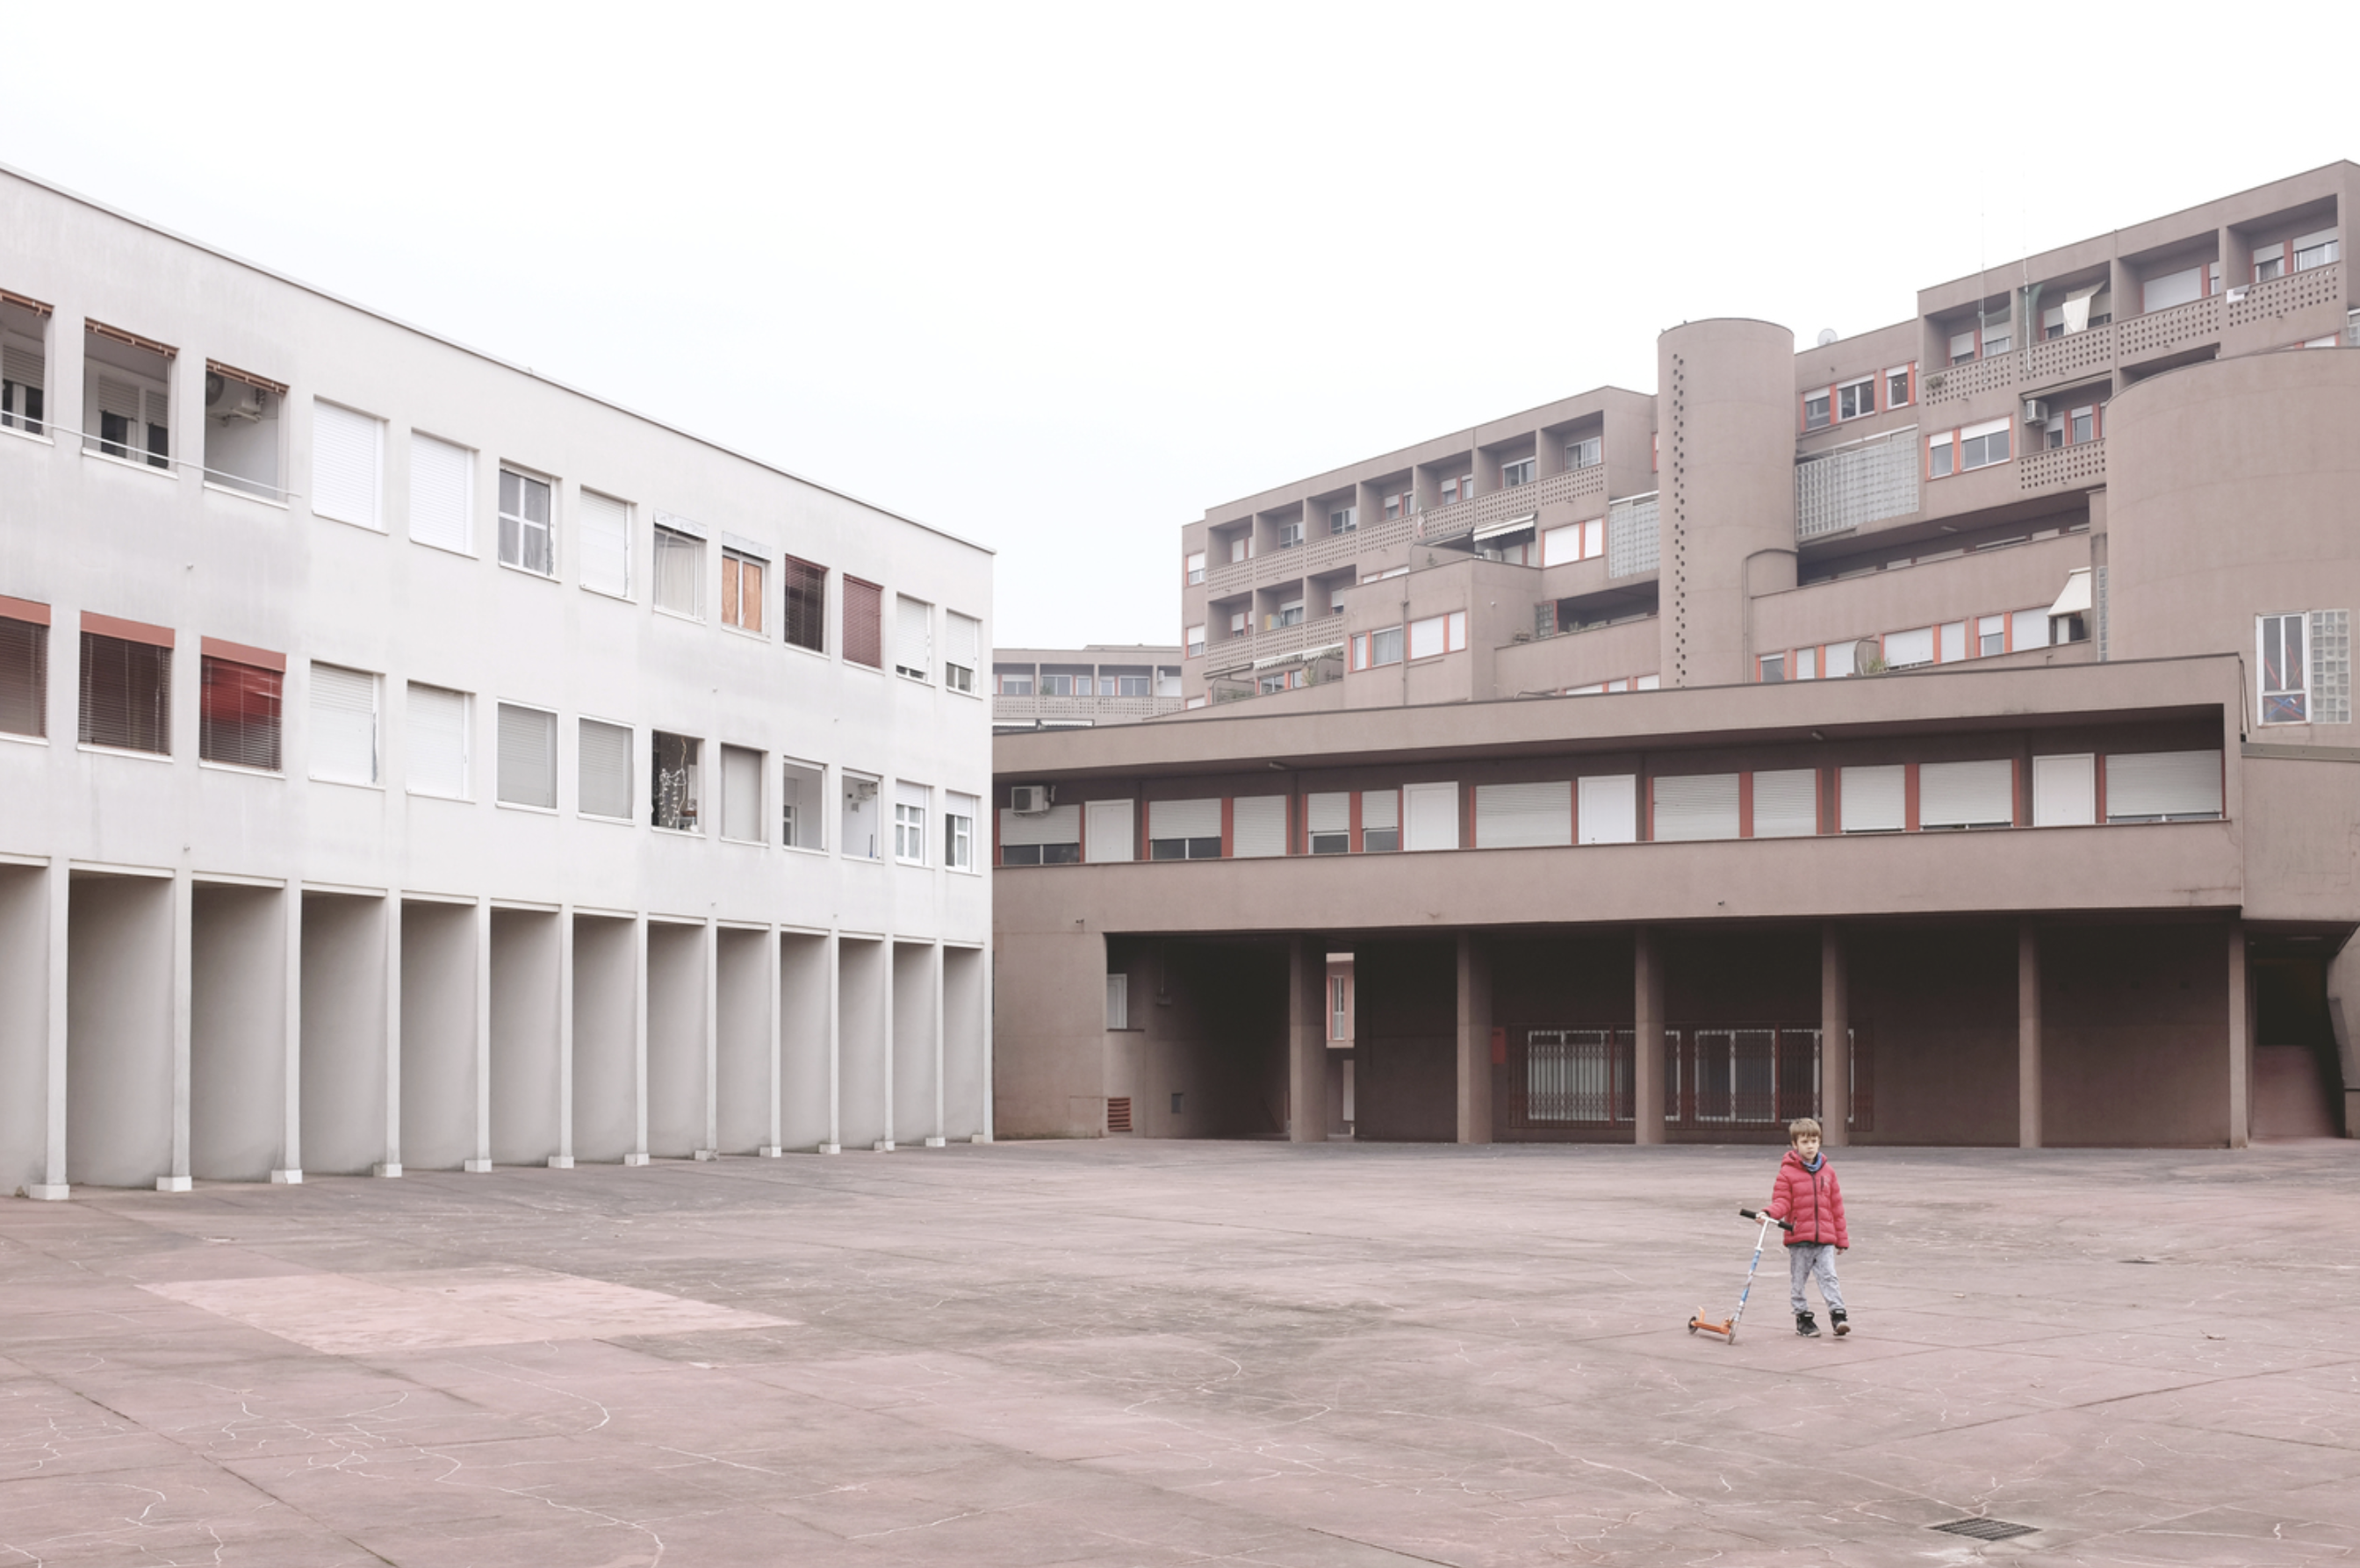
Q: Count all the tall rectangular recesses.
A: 13